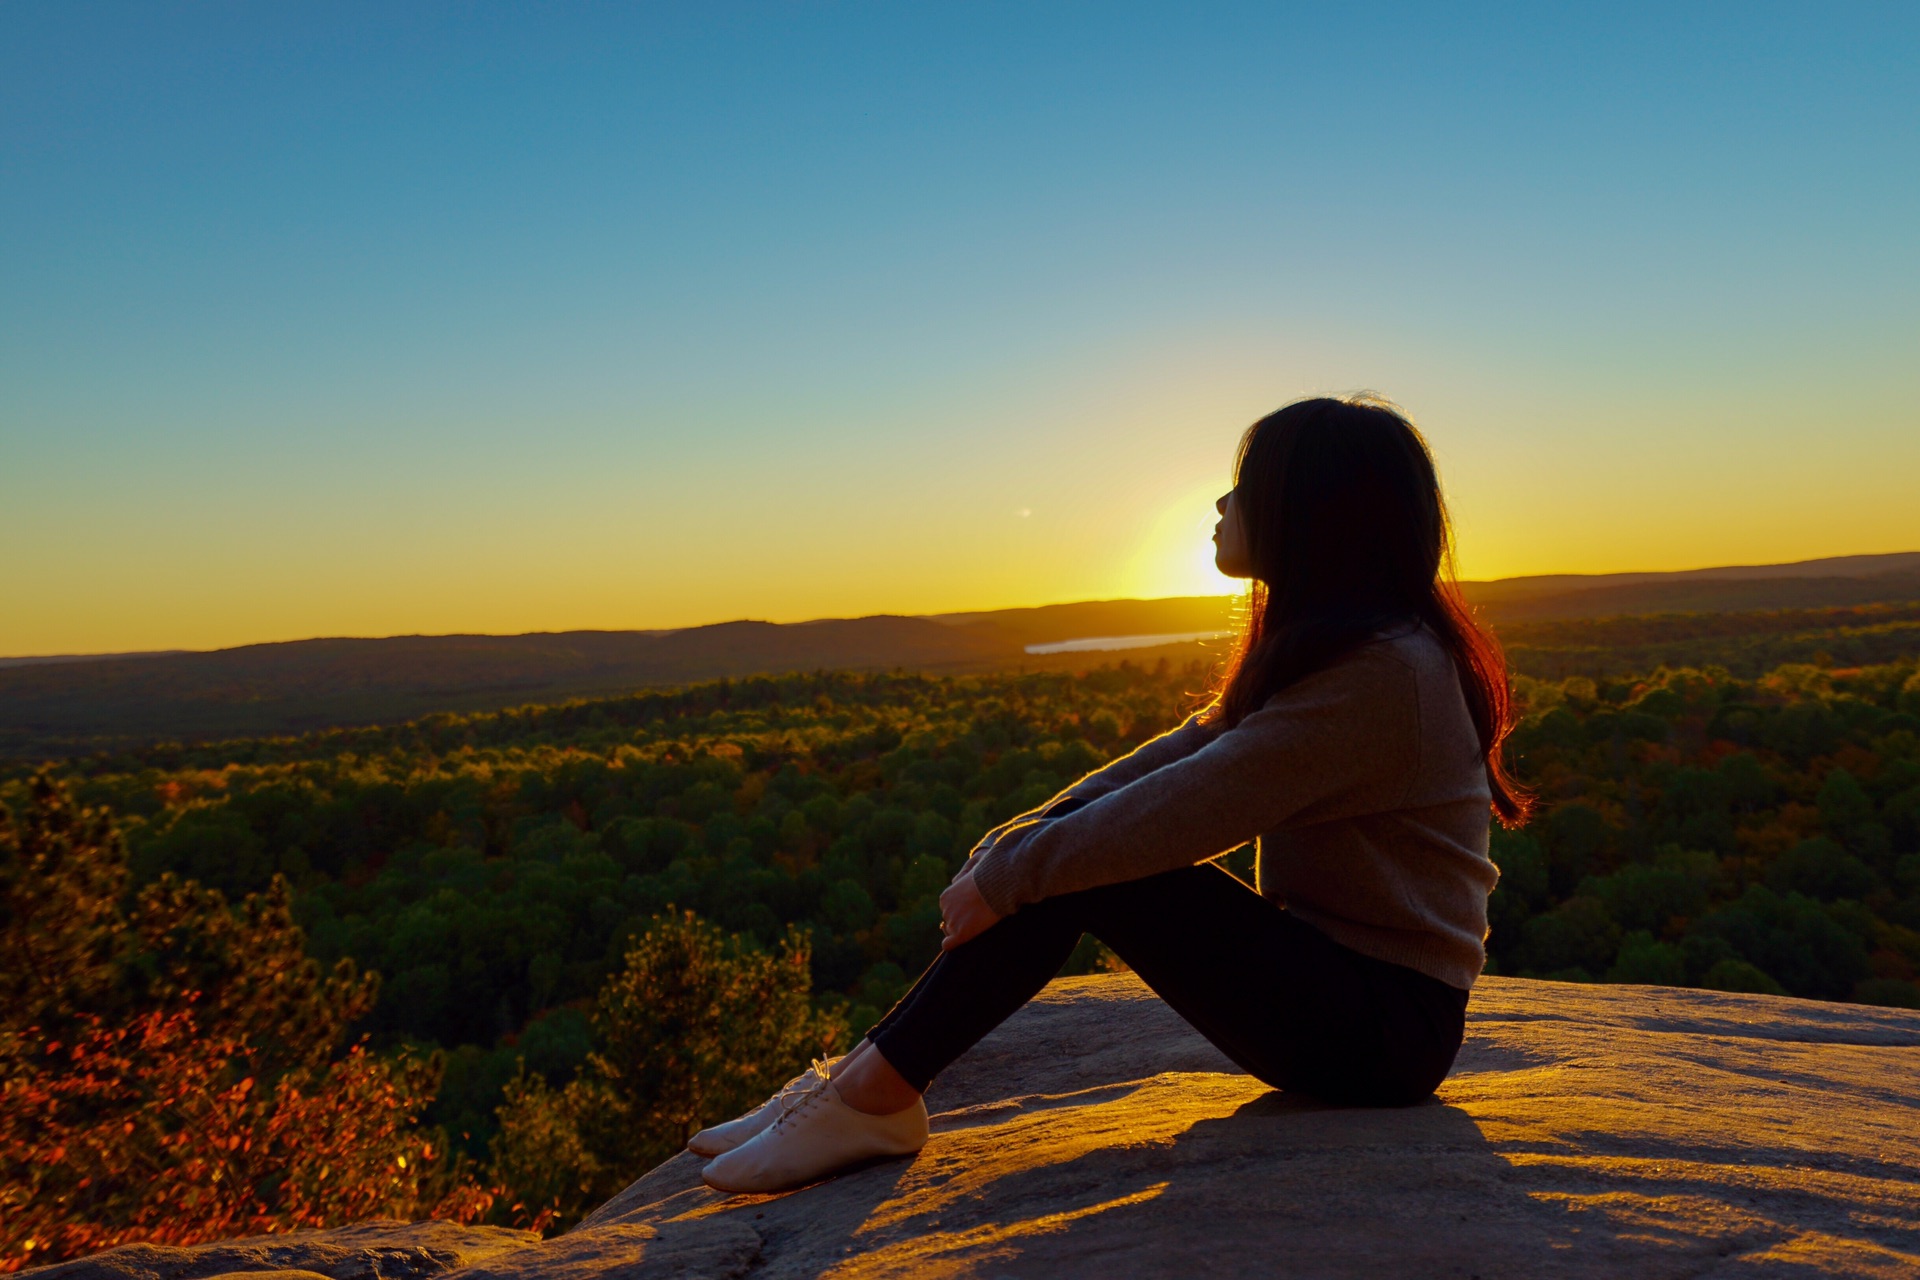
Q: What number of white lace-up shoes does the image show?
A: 2